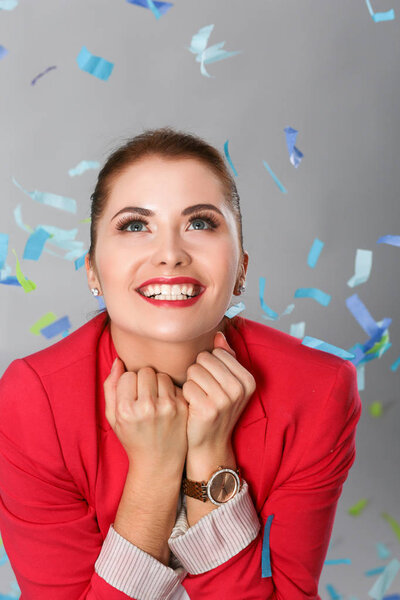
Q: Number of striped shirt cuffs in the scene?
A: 2